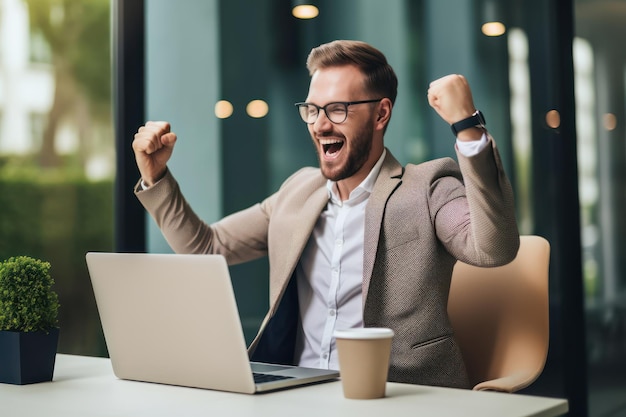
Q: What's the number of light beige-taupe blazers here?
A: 1